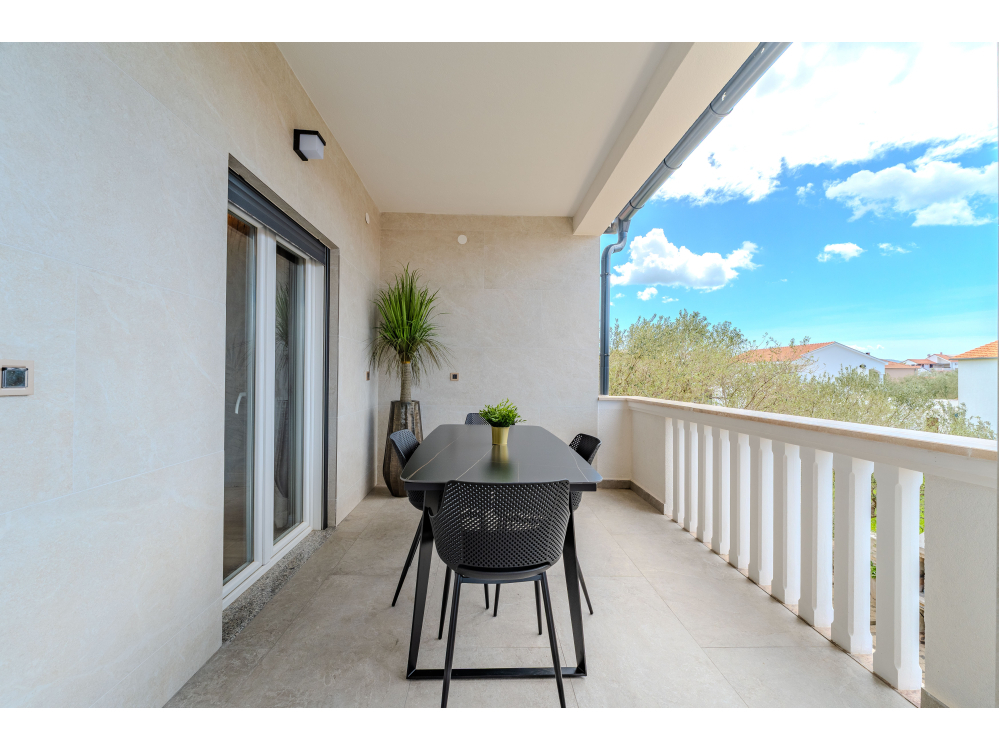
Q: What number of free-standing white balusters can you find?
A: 10